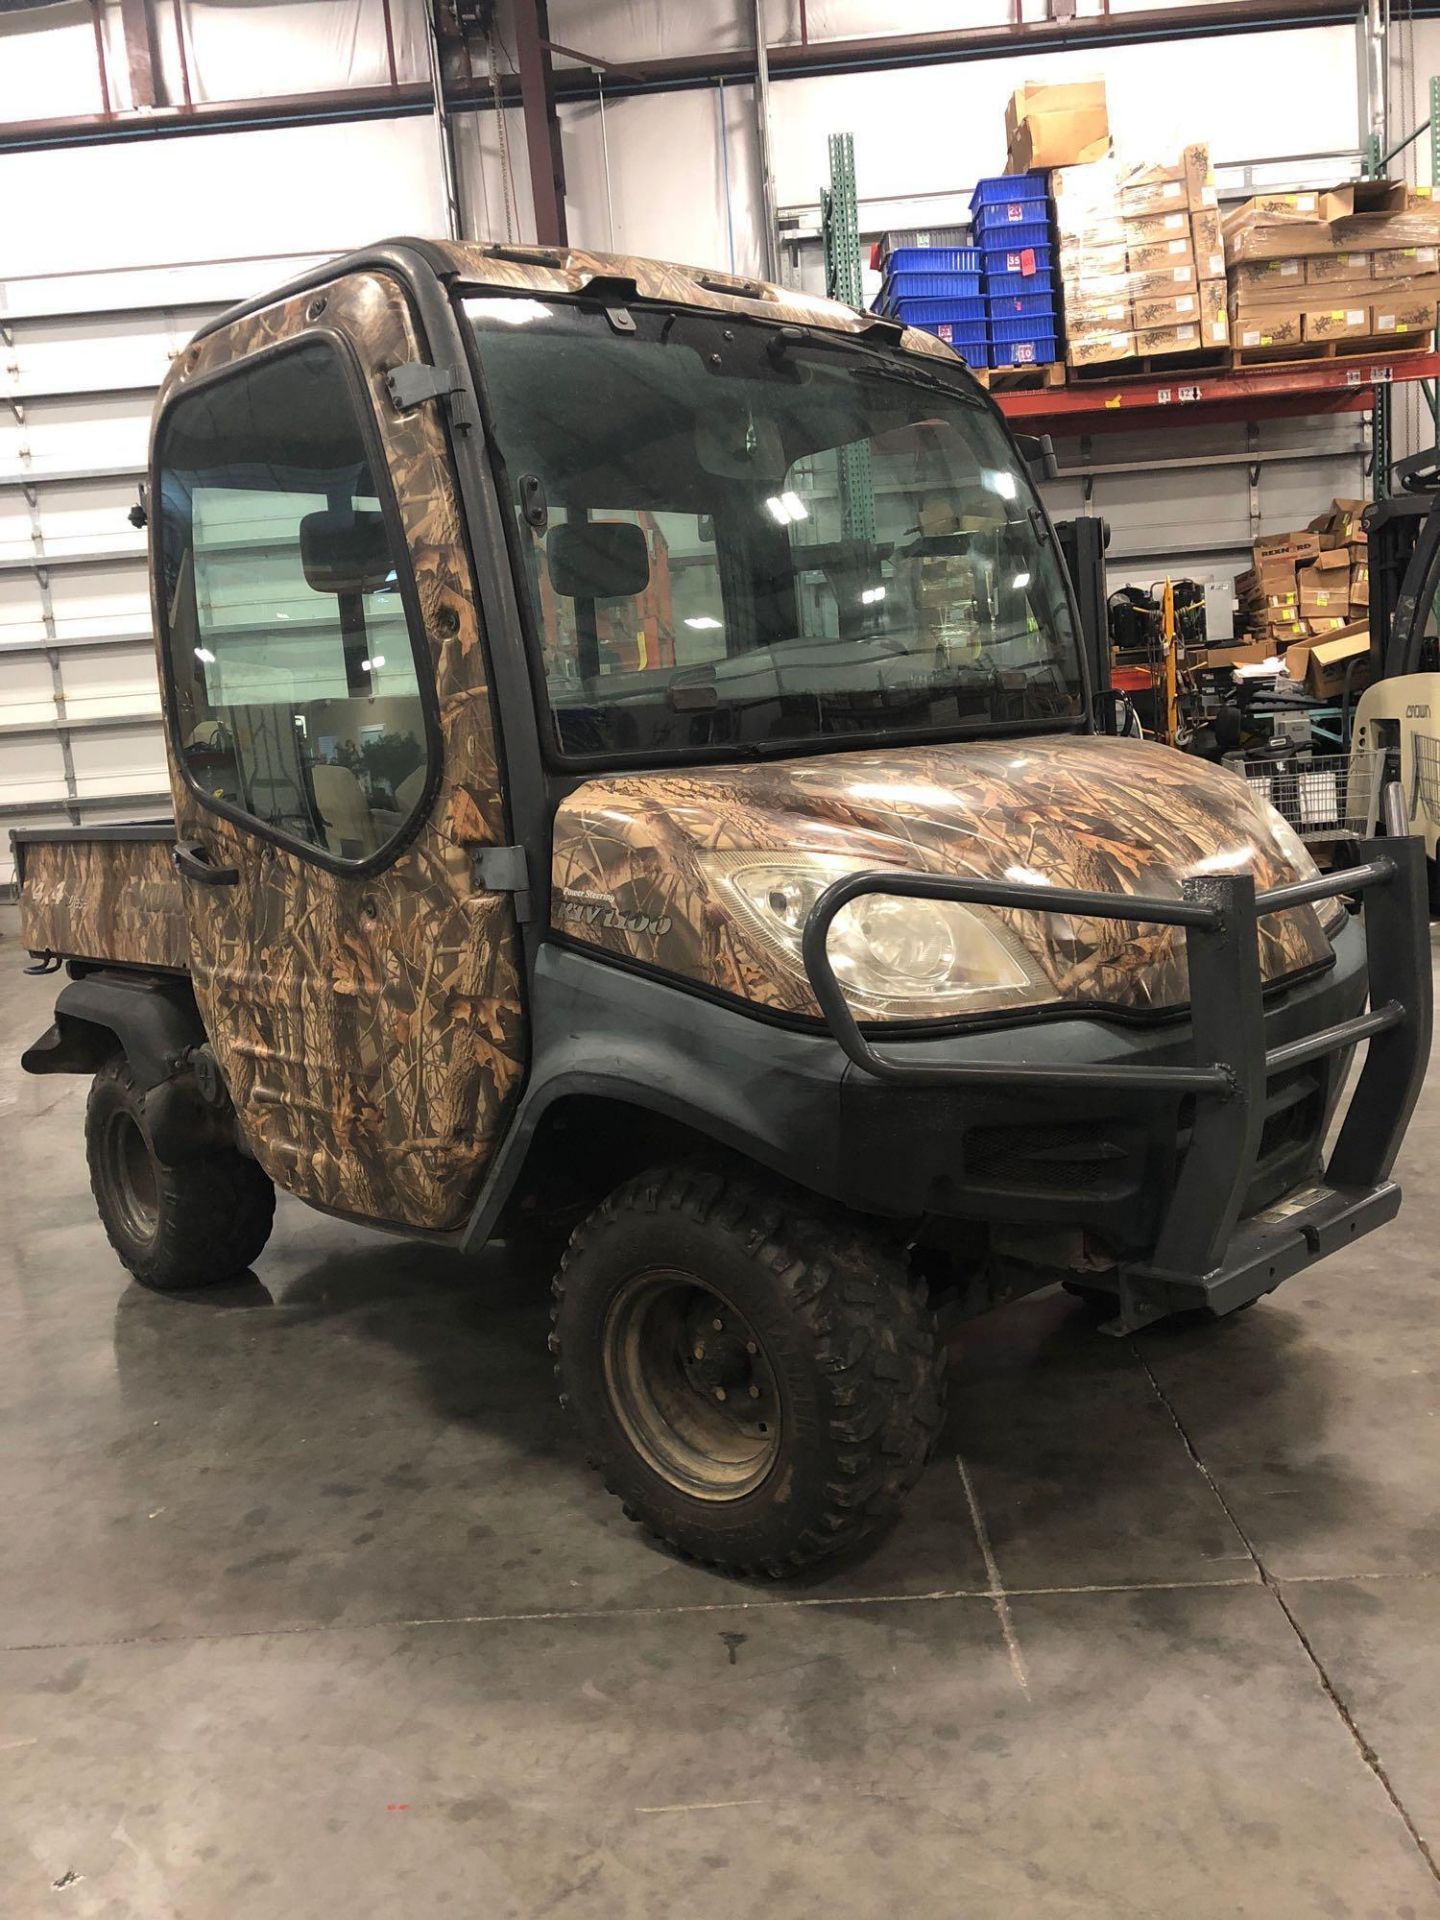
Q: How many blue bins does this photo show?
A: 13